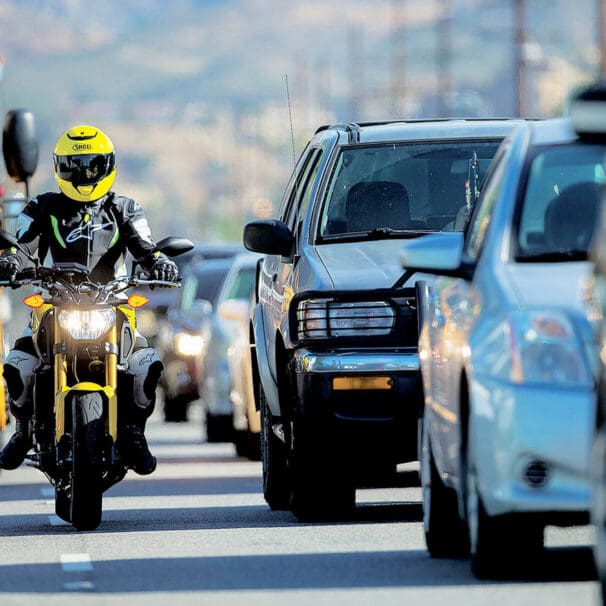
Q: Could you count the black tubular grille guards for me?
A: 1